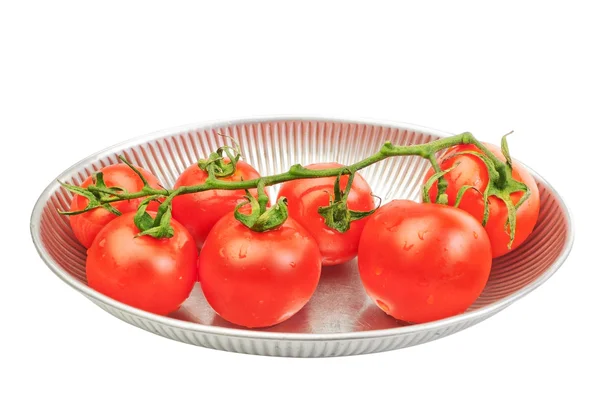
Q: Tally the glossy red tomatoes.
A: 7